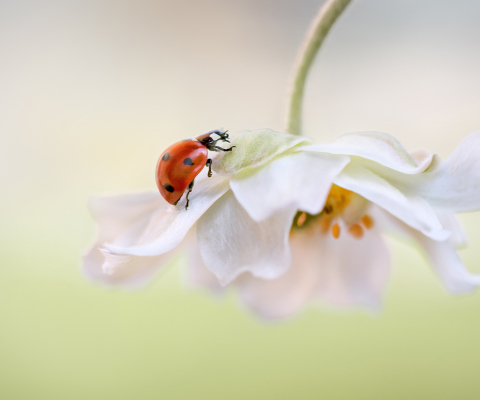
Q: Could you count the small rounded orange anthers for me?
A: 4